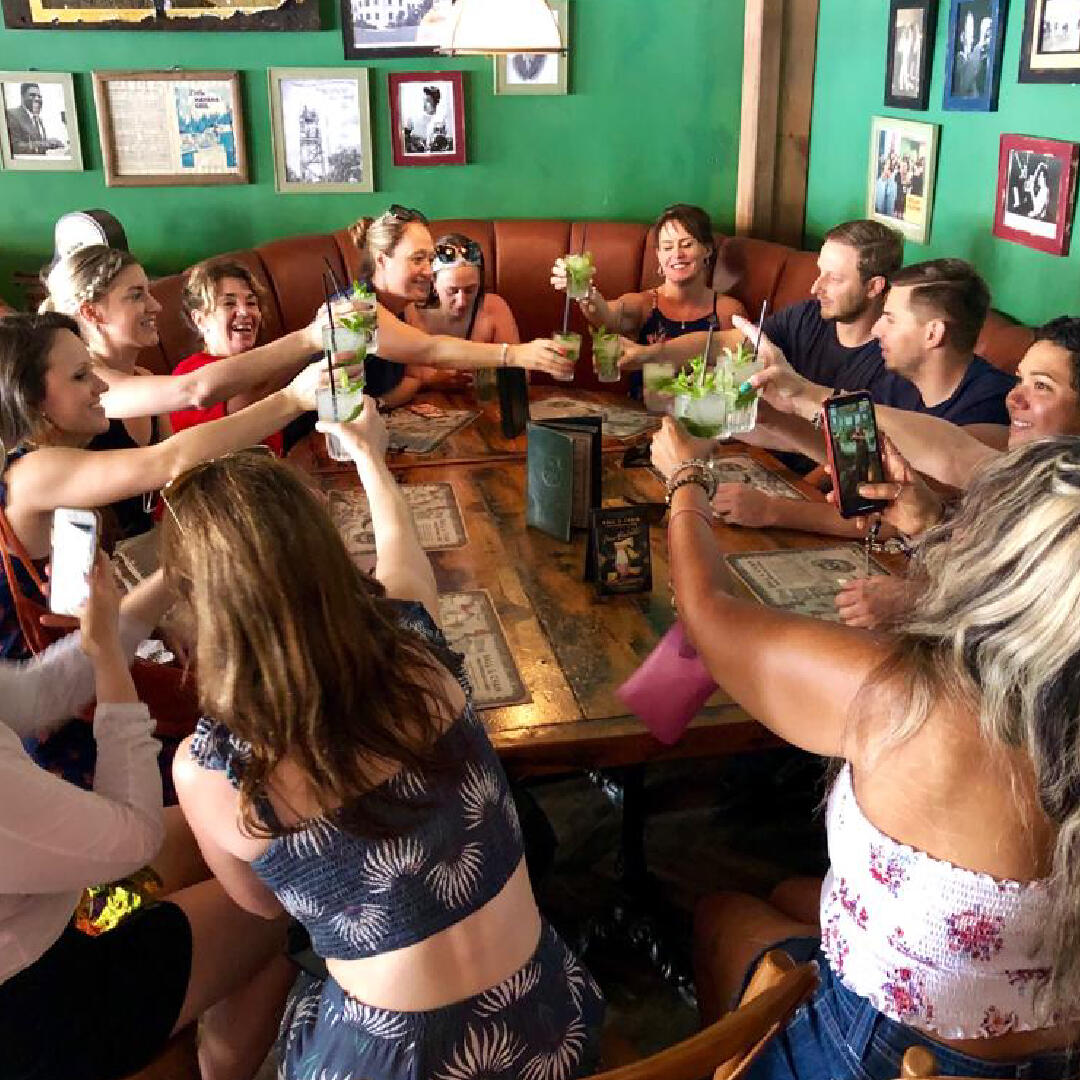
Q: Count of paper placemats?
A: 6